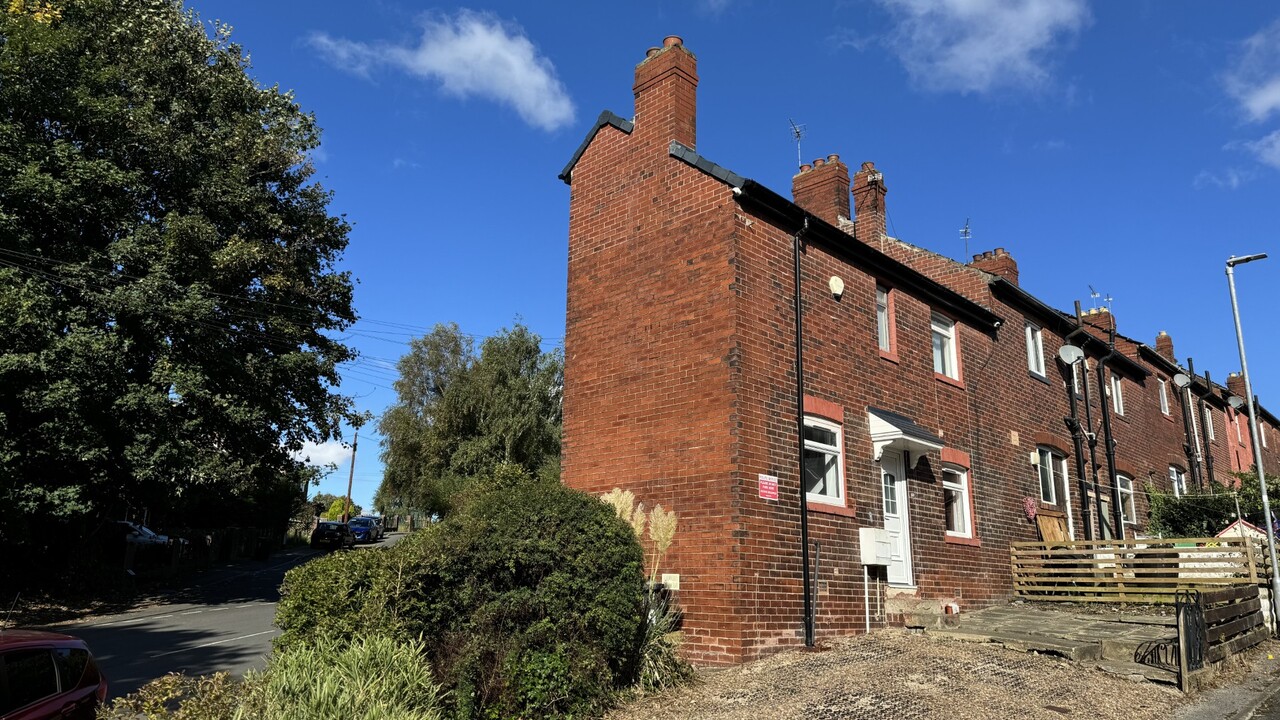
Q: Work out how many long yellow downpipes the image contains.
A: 0